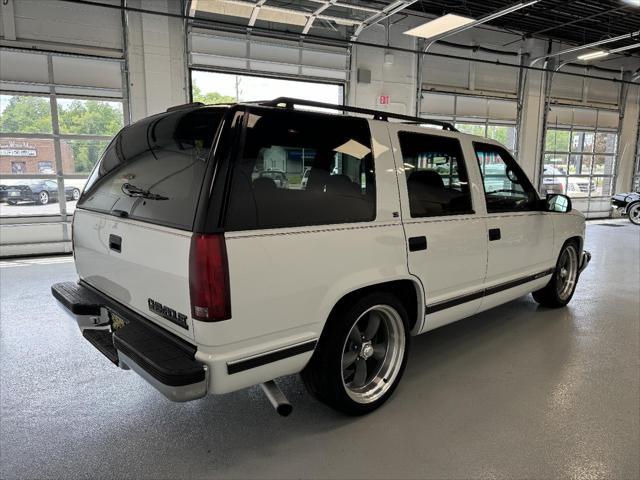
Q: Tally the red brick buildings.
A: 1